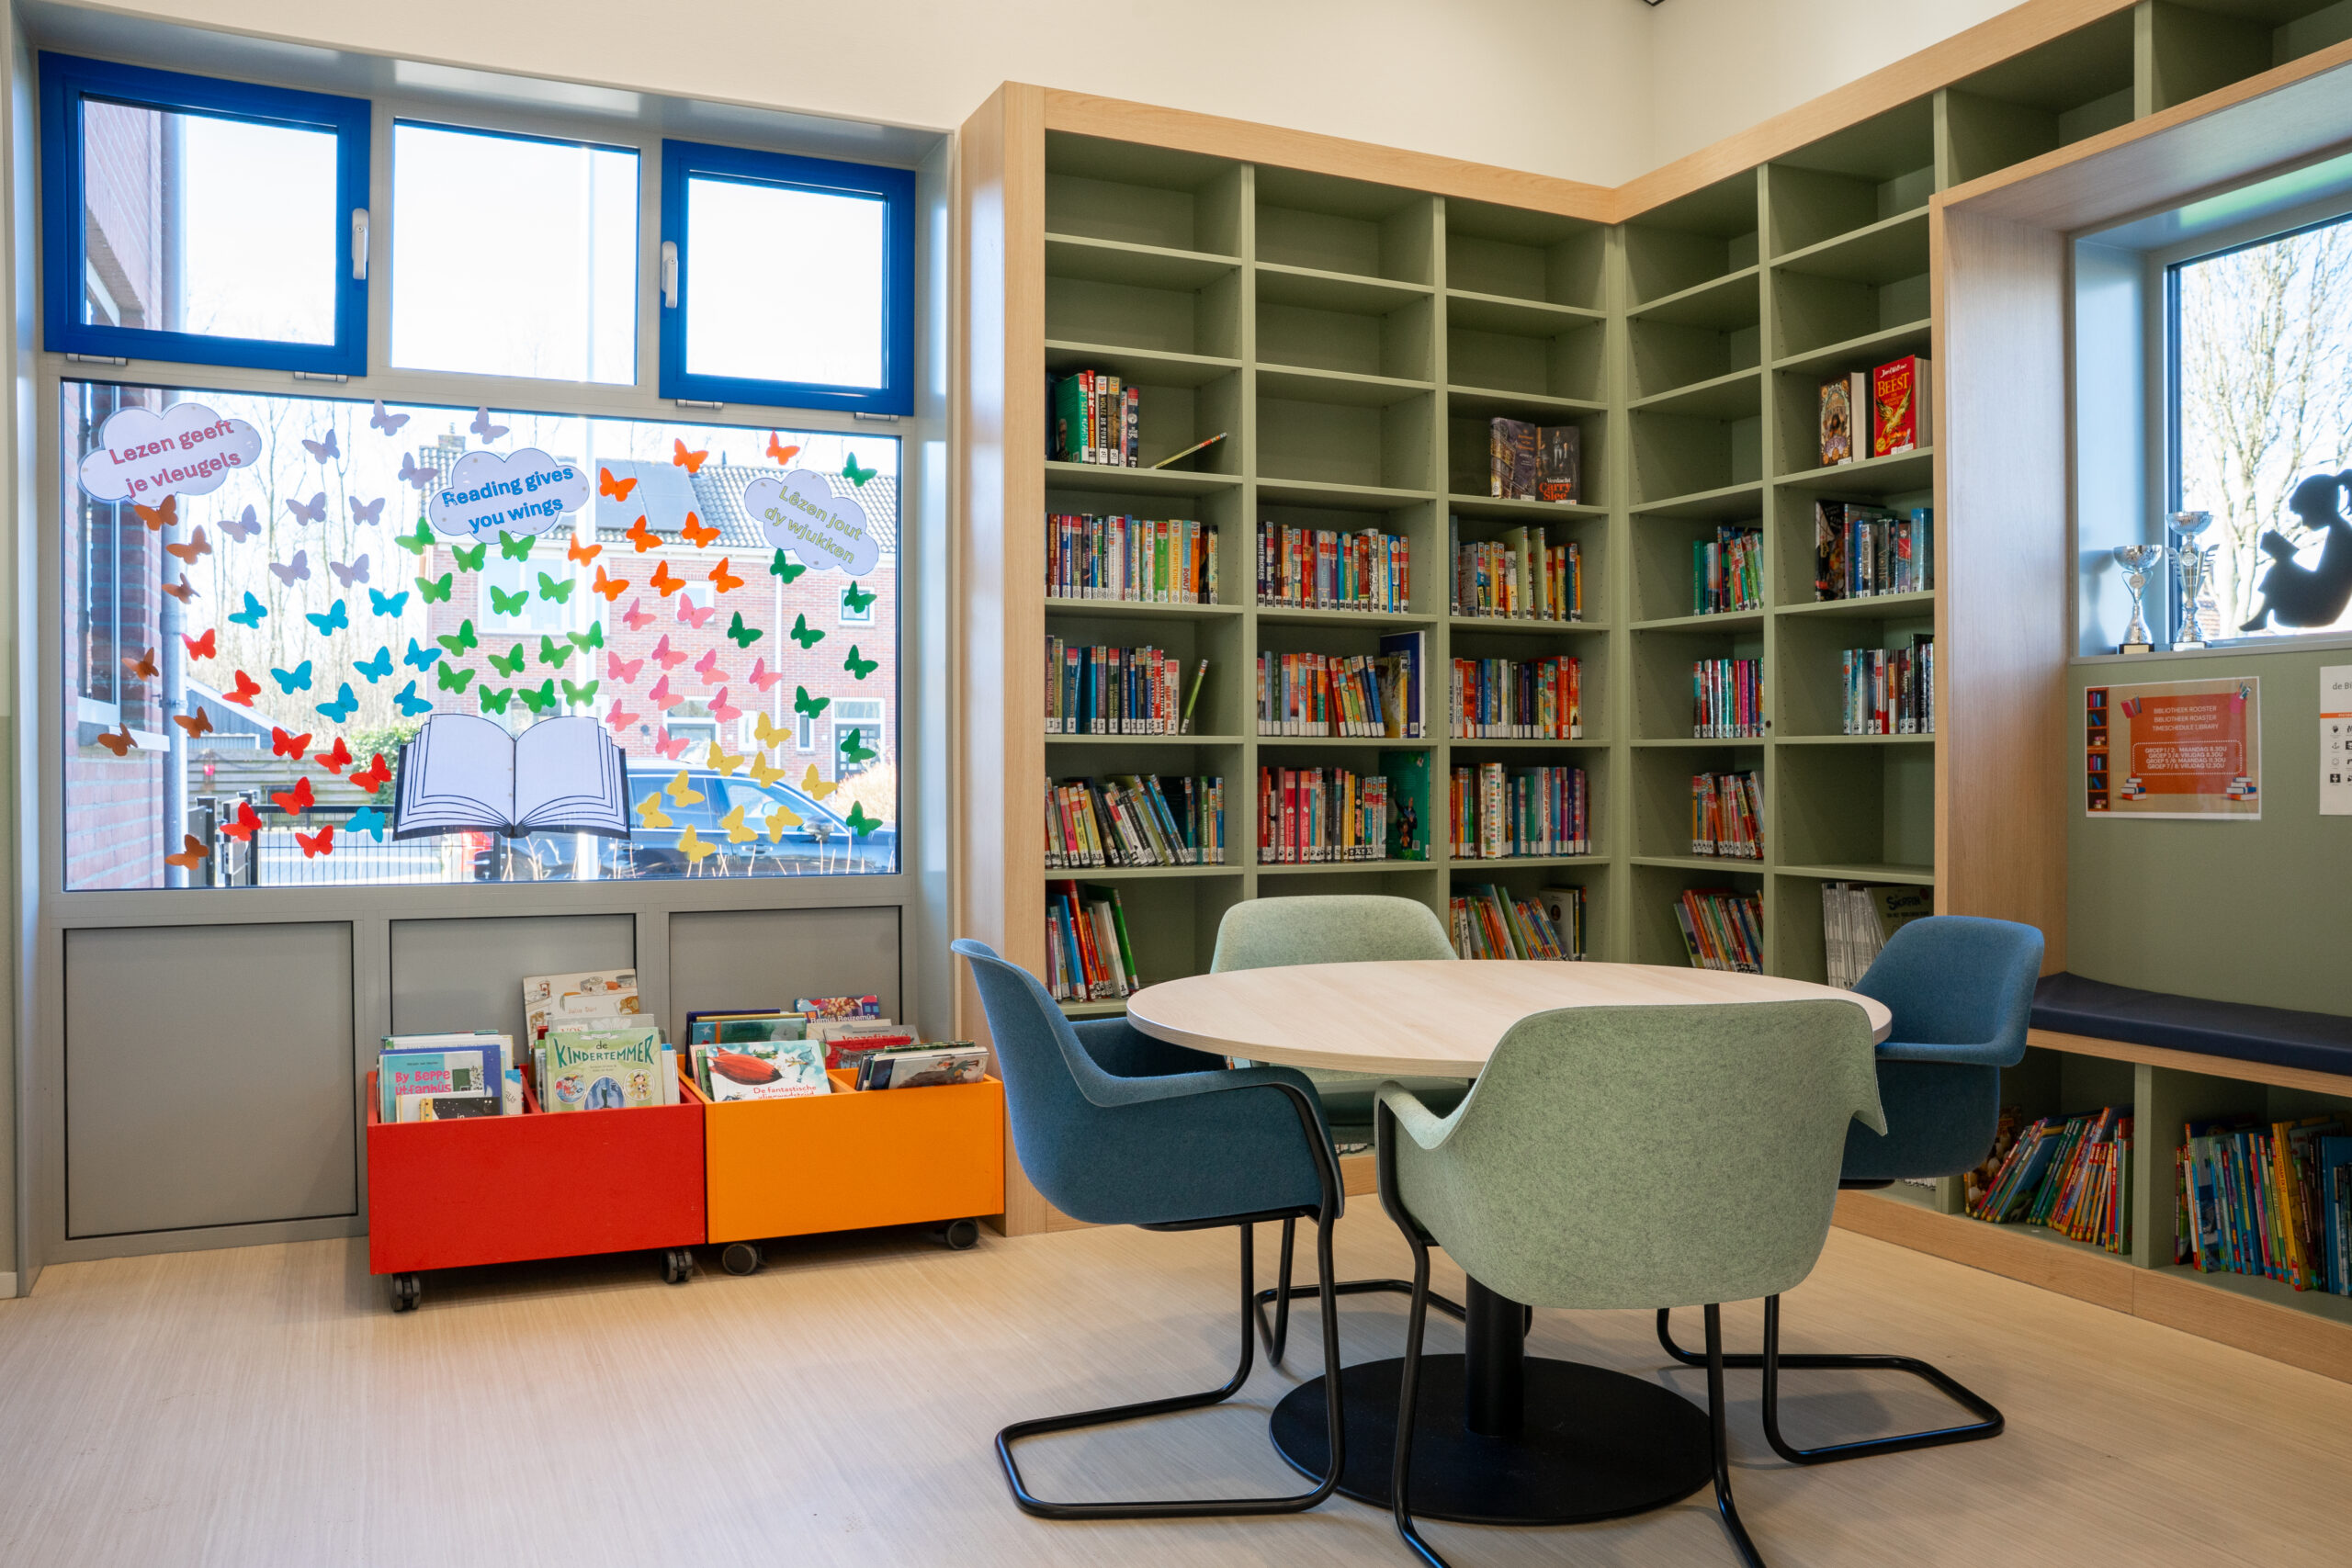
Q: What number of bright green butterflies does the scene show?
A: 14